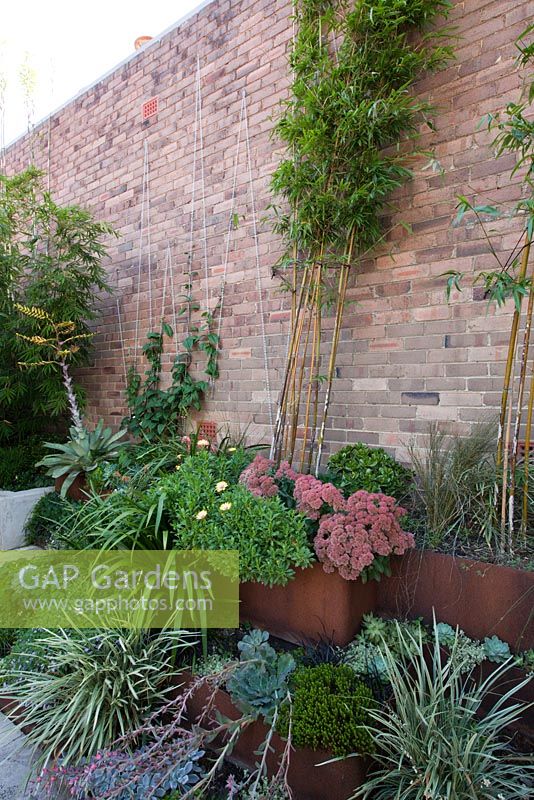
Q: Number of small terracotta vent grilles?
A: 3